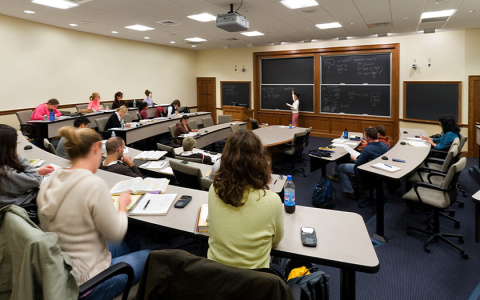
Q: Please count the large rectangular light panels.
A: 8